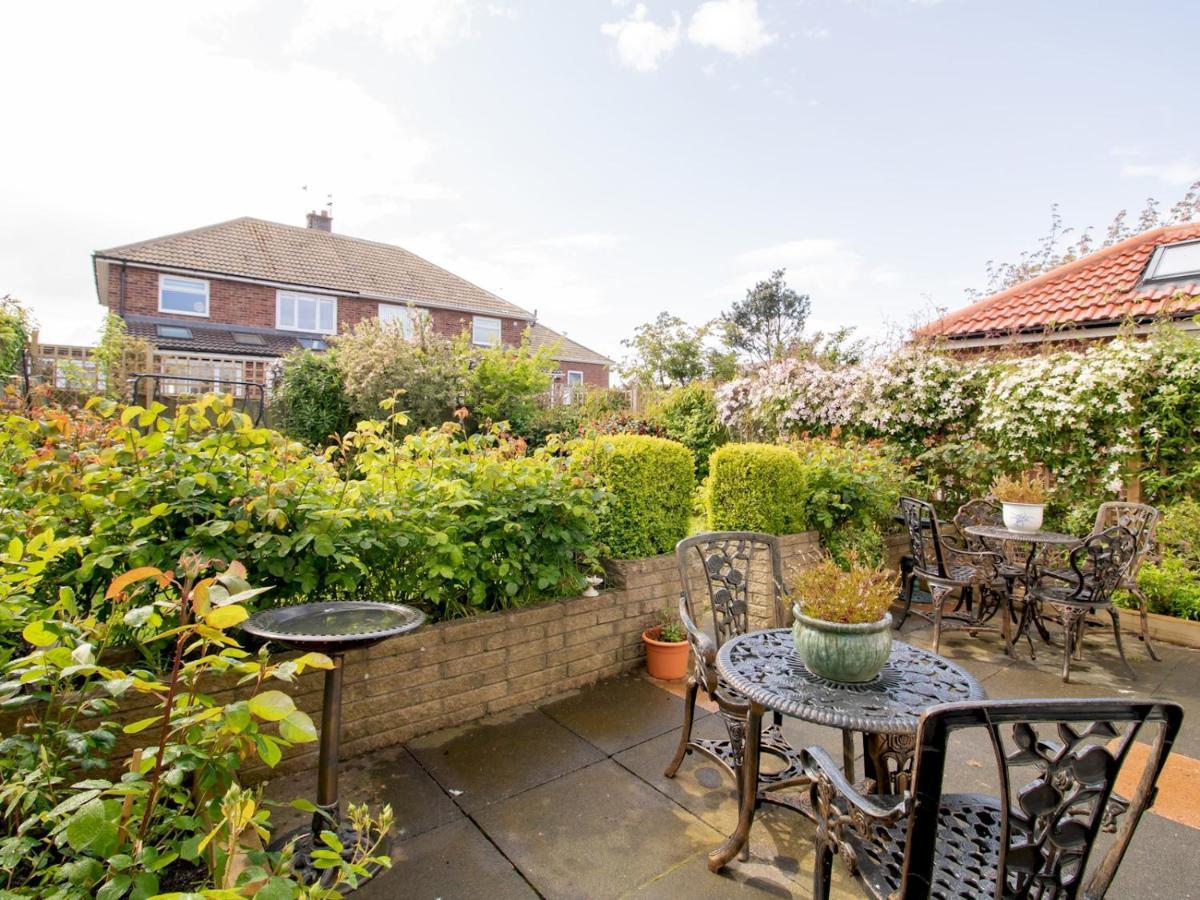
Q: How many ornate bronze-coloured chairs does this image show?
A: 6